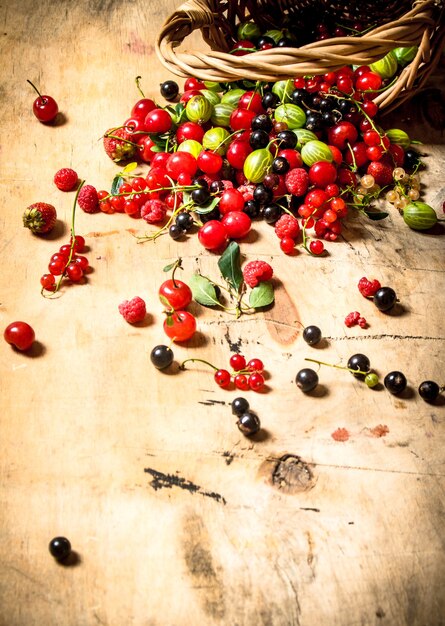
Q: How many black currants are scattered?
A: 10